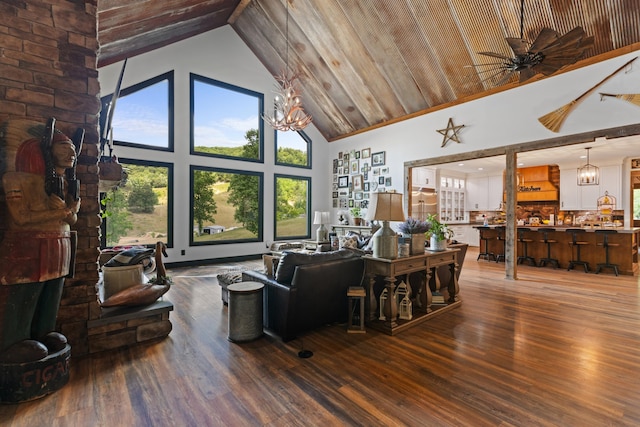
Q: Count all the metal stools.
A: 6